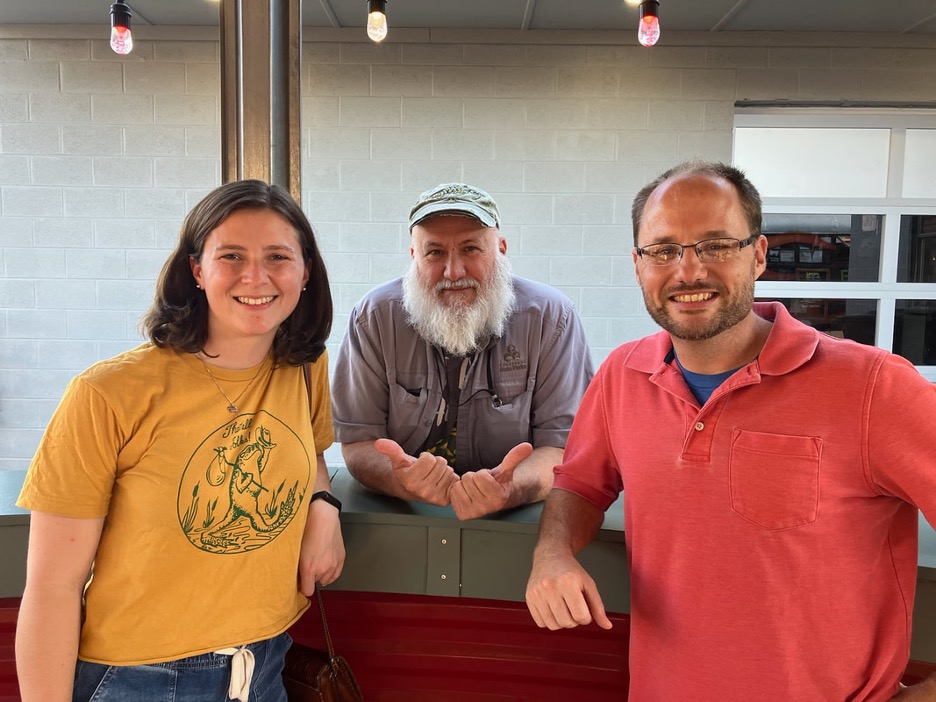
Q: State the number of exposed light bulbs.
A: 3